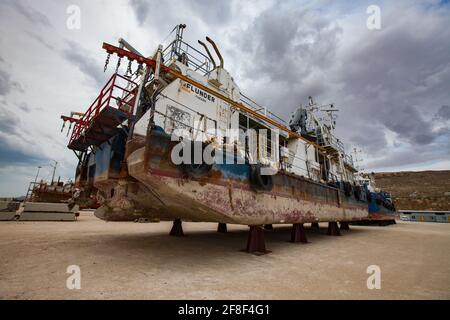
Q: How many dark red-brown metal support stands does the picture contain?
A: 8